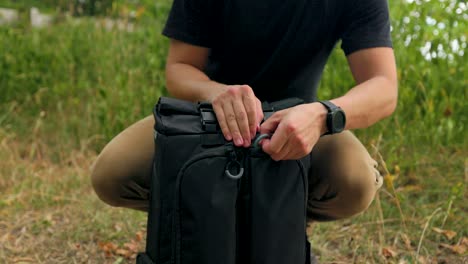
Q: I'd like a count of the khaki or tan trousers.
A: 1